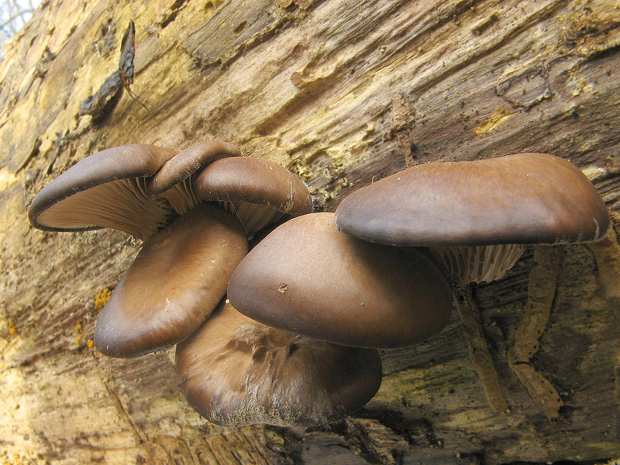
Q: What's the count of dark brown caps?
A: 7